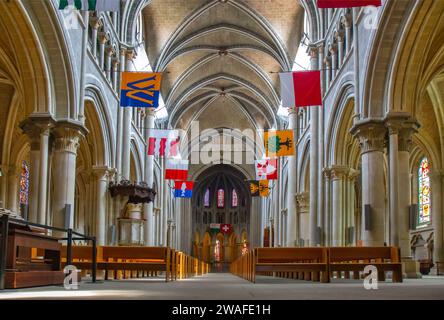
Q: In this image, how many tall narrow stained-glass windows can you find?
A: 5